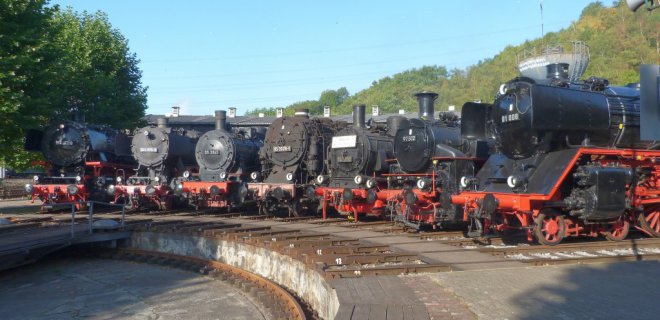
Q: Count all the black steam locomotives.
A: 7